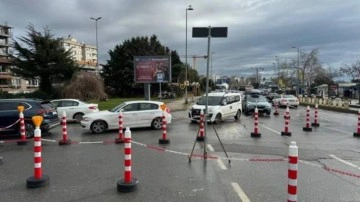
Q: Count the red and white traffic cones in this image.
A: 14